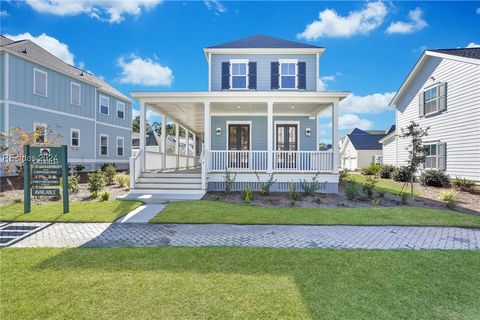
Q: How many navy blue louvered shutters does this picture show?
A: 4